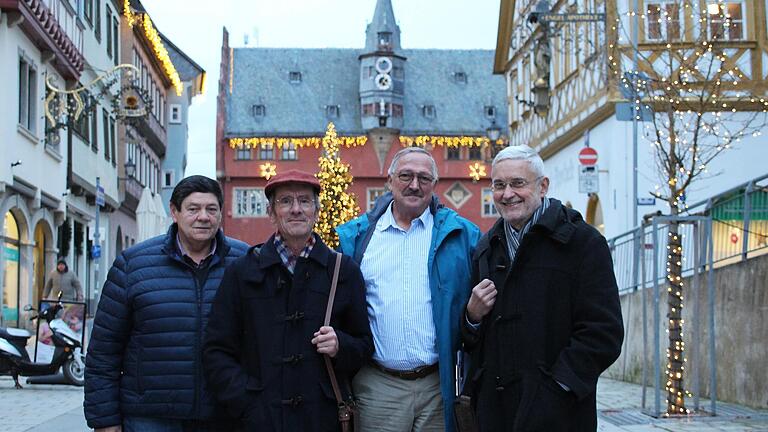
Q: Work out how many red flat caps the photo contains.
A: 1